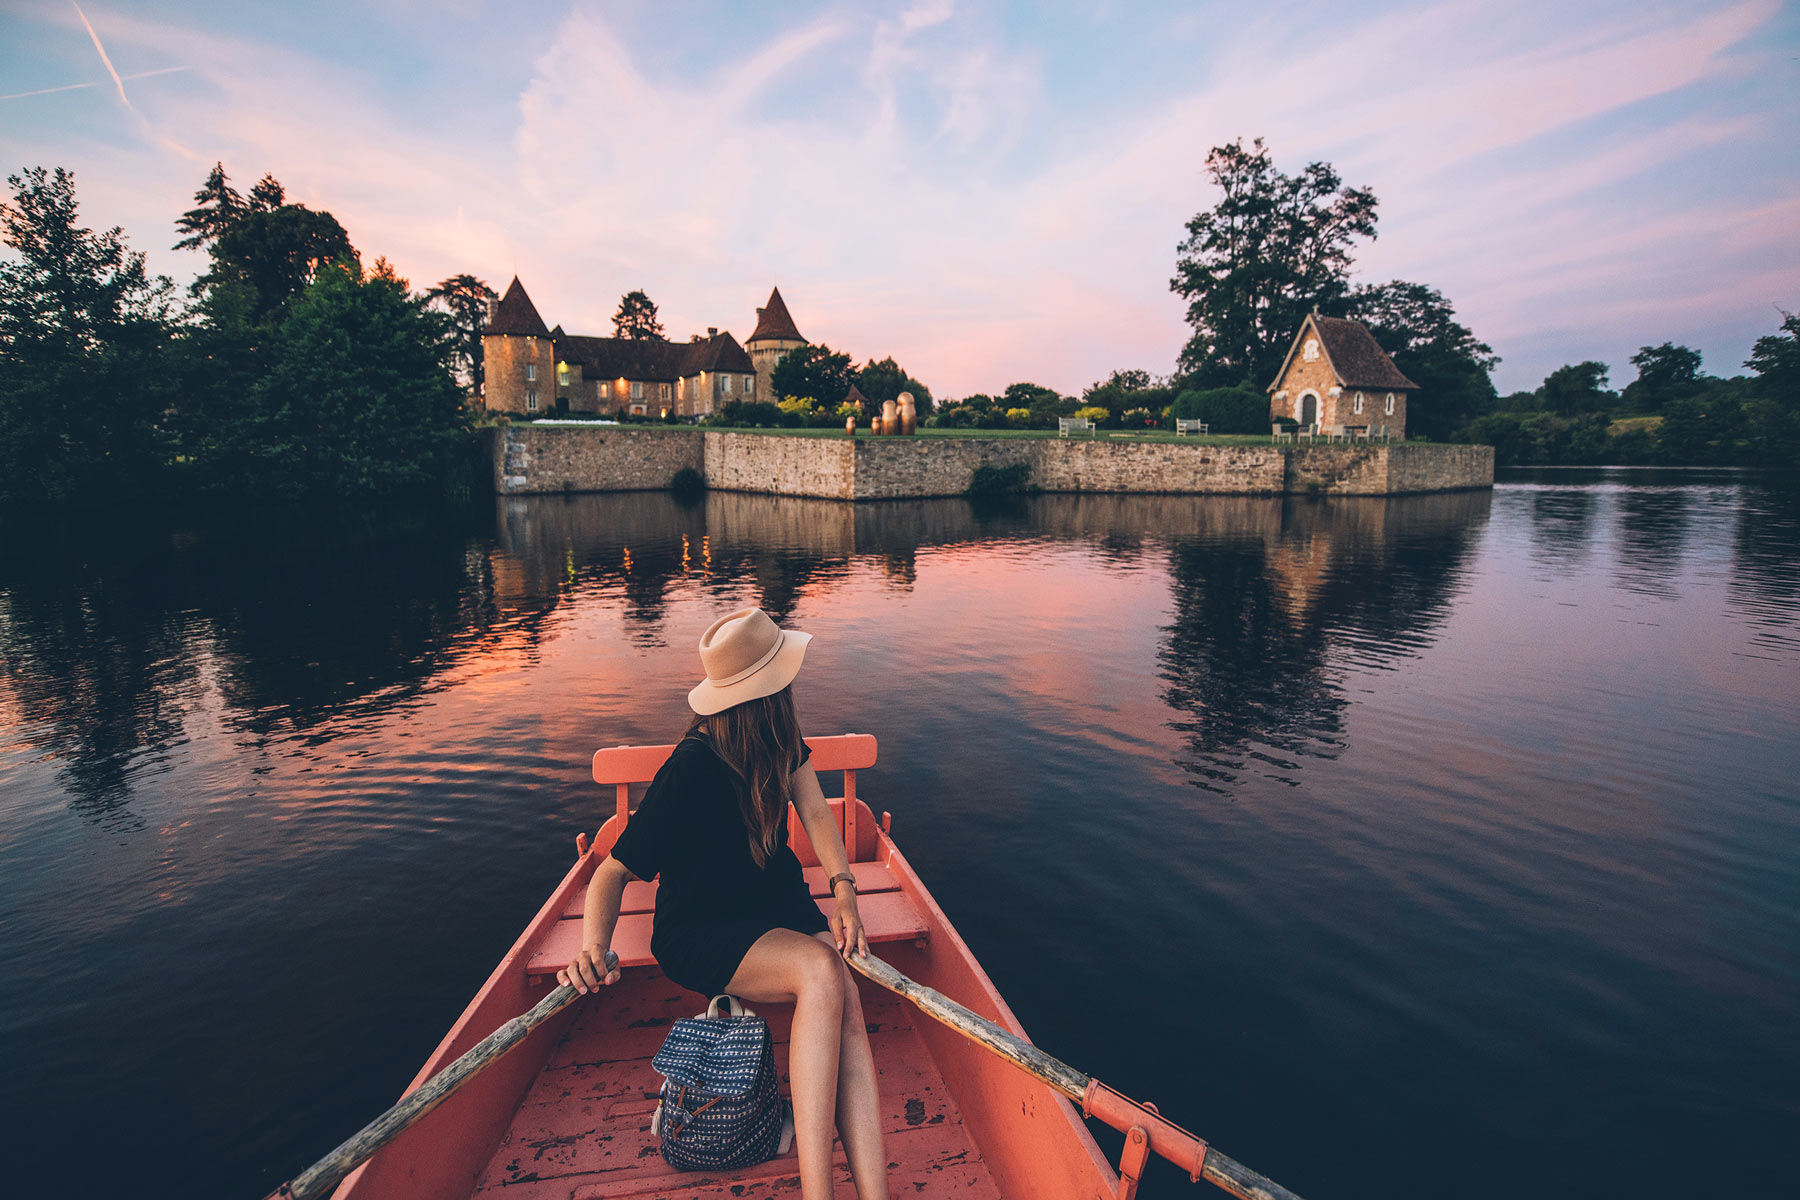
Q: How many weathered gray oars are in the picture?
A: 2